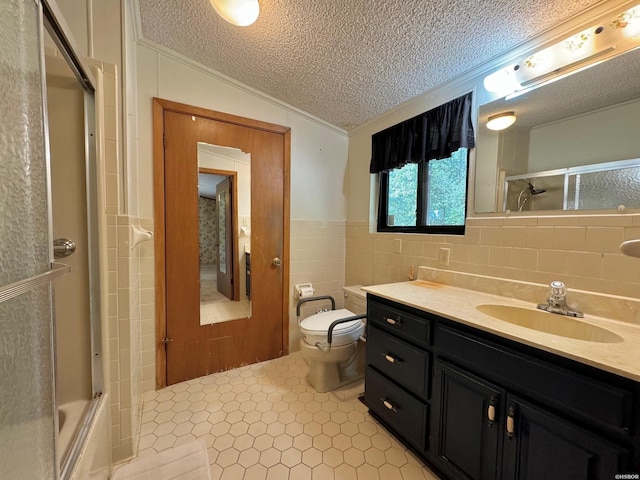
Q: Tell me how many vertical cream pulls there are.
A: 2